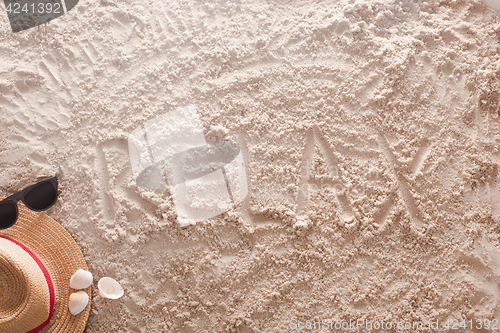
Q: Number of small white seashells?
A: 3